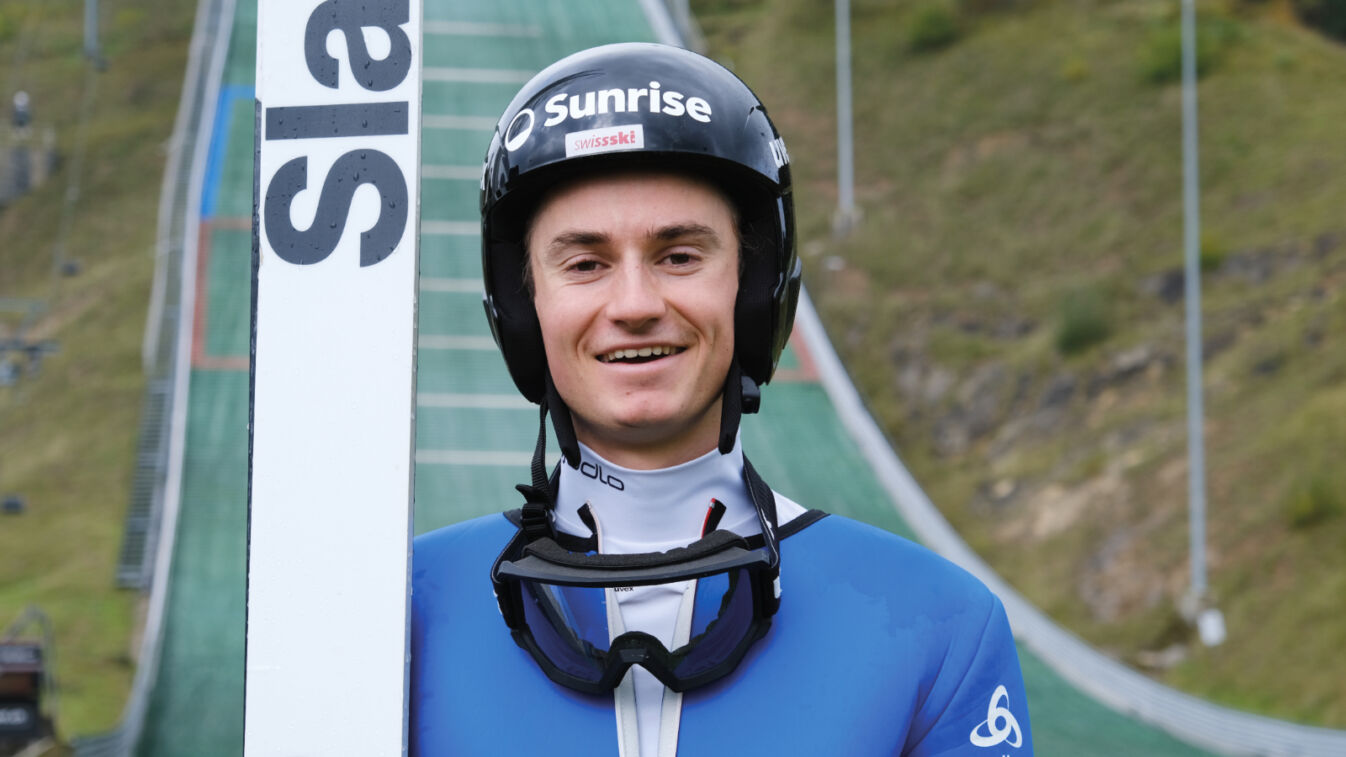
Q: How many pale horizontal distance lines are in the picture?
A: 9